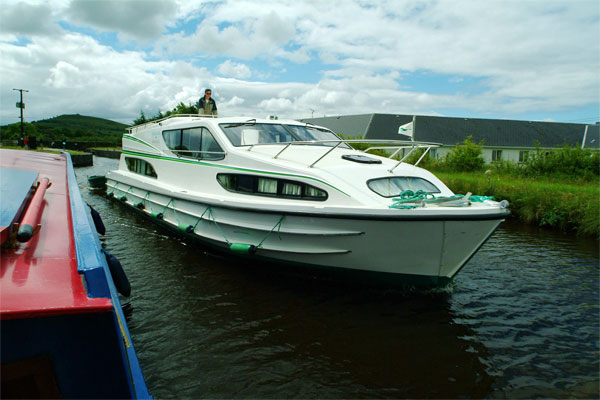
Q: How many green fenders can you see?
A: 6